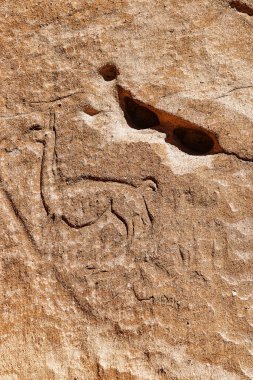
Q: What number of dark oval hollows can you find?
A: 2